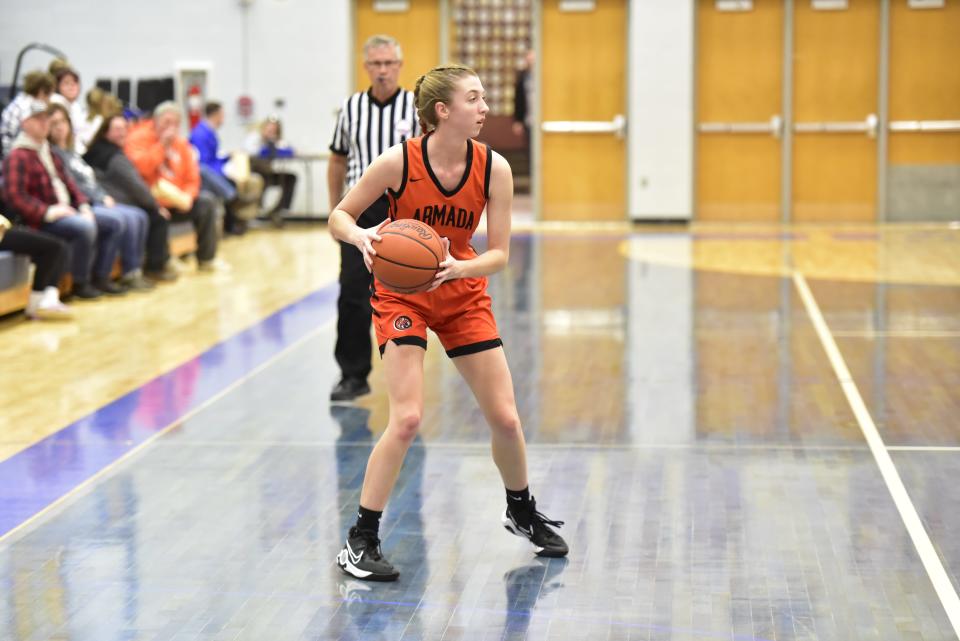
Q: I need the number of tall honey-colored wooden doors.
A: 5